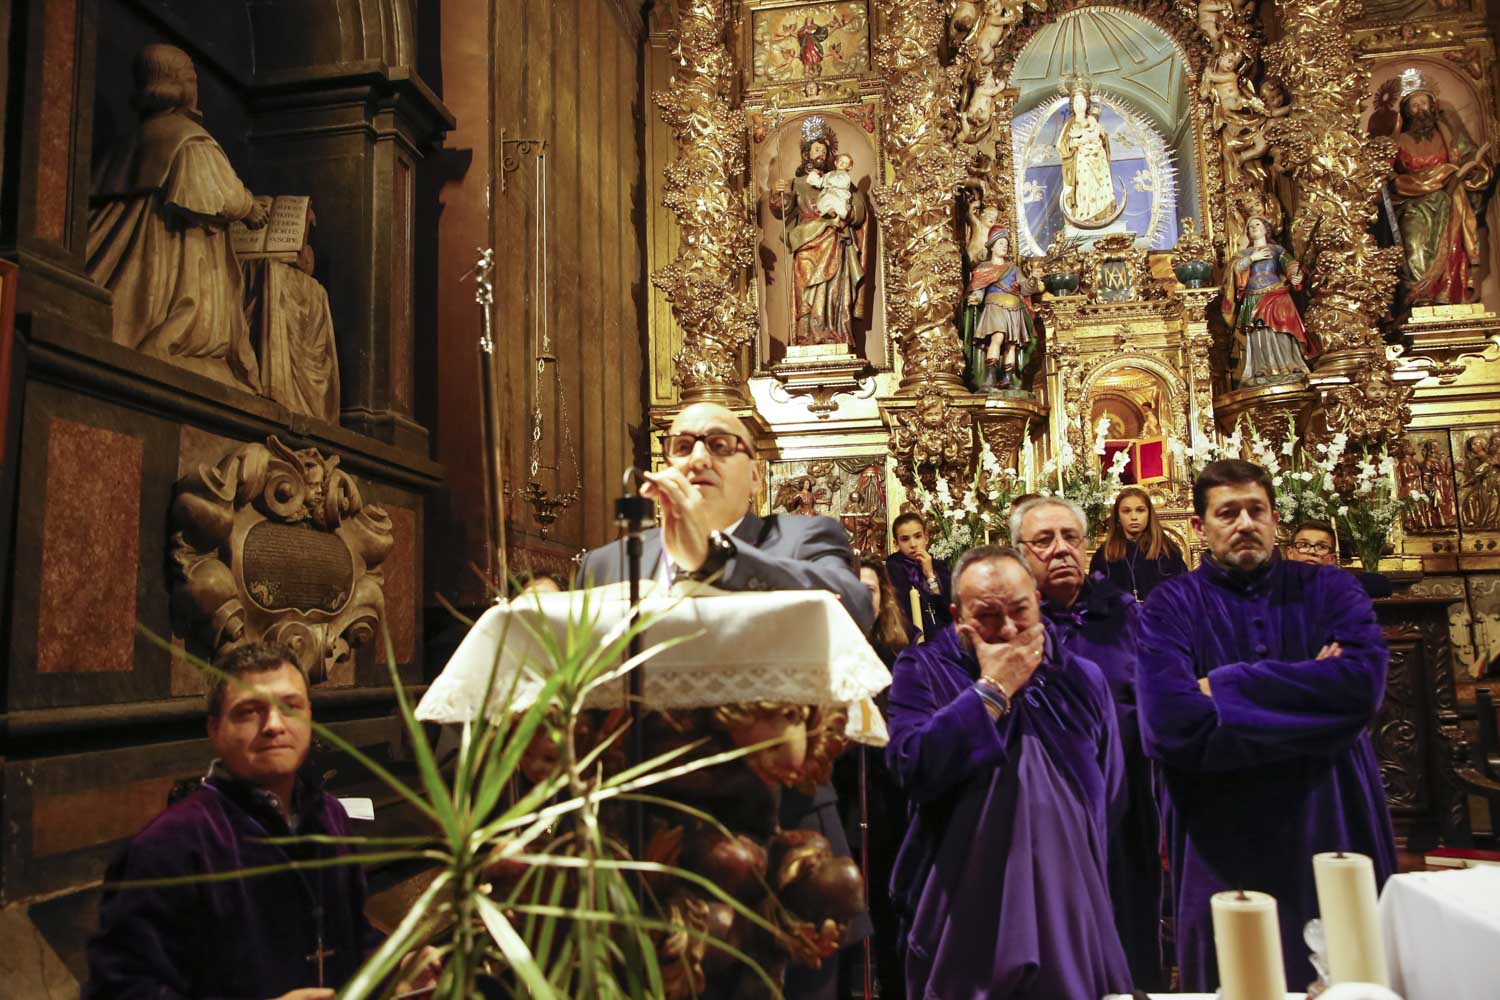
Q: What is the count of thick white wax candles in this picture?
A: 2